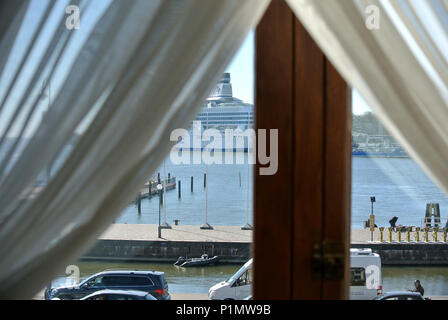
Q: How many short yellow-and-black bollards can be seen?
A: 8